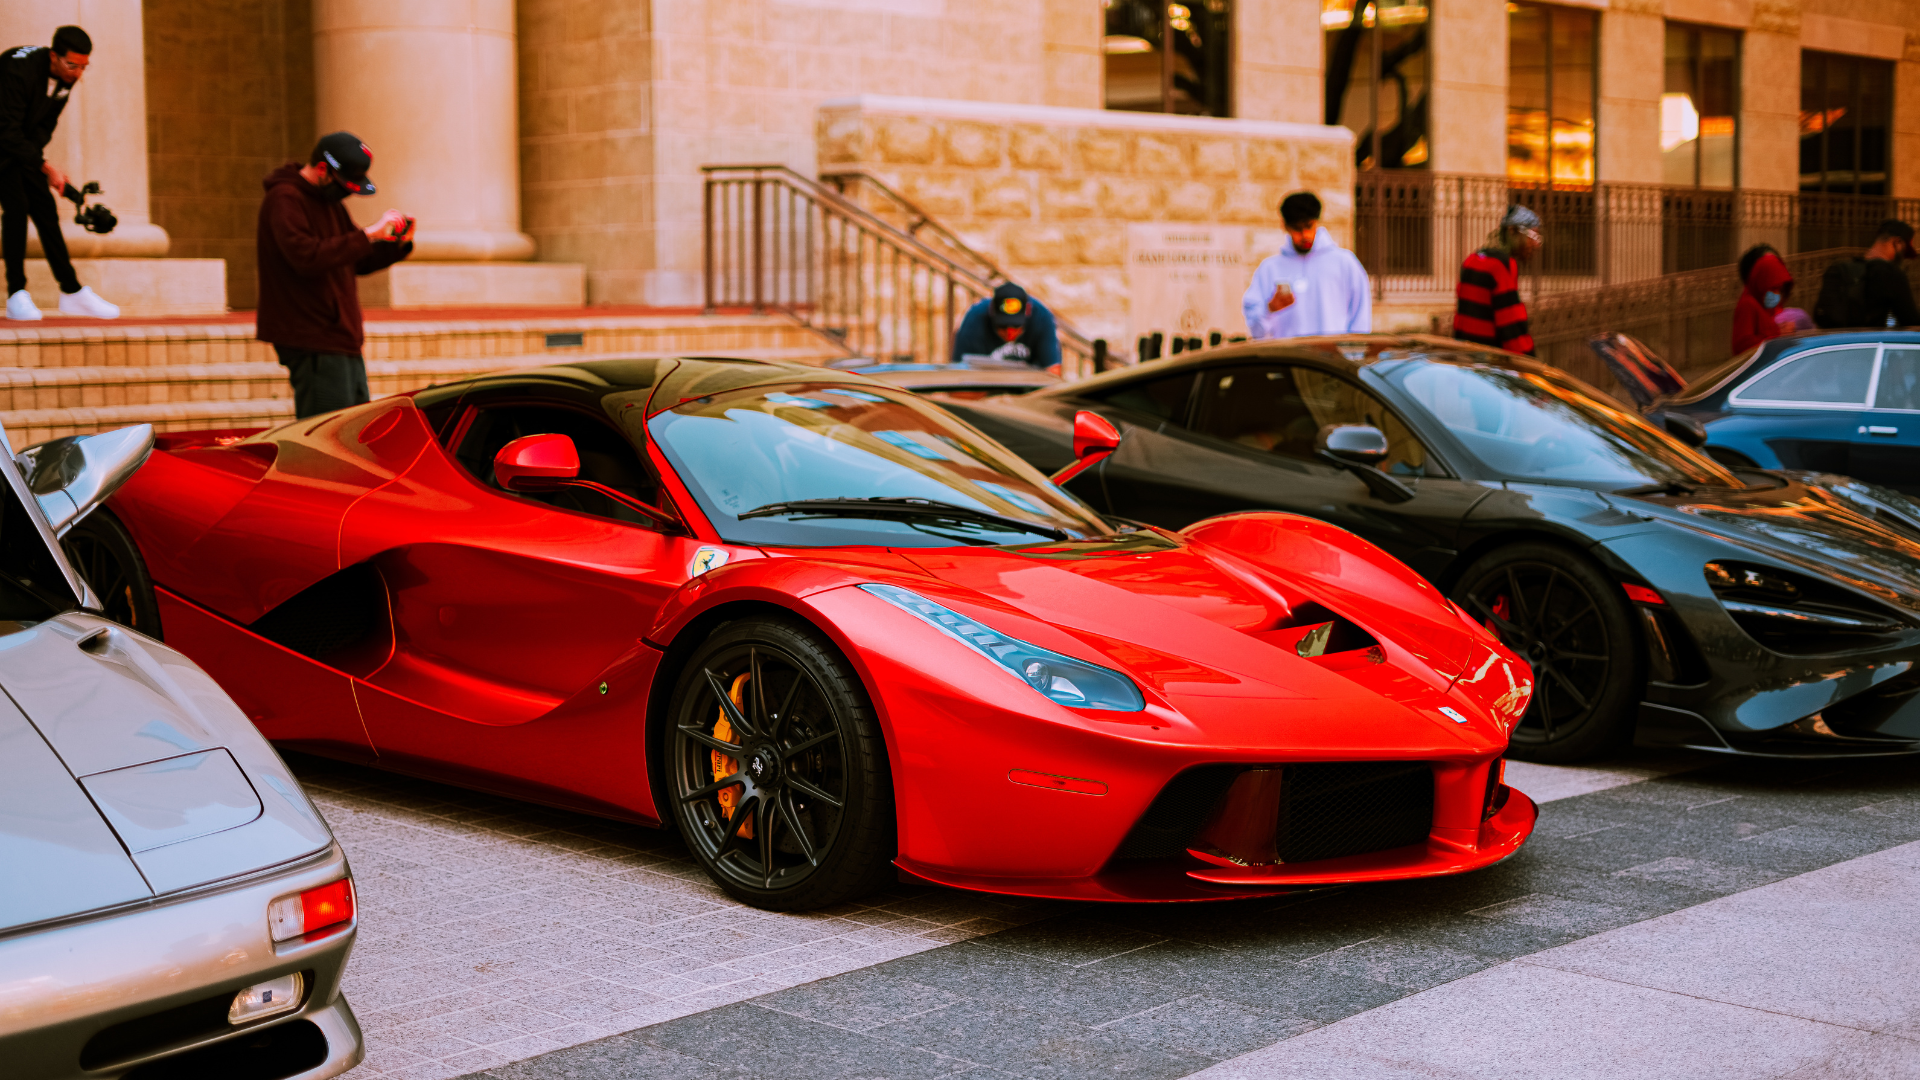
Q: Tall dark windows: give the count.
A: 5